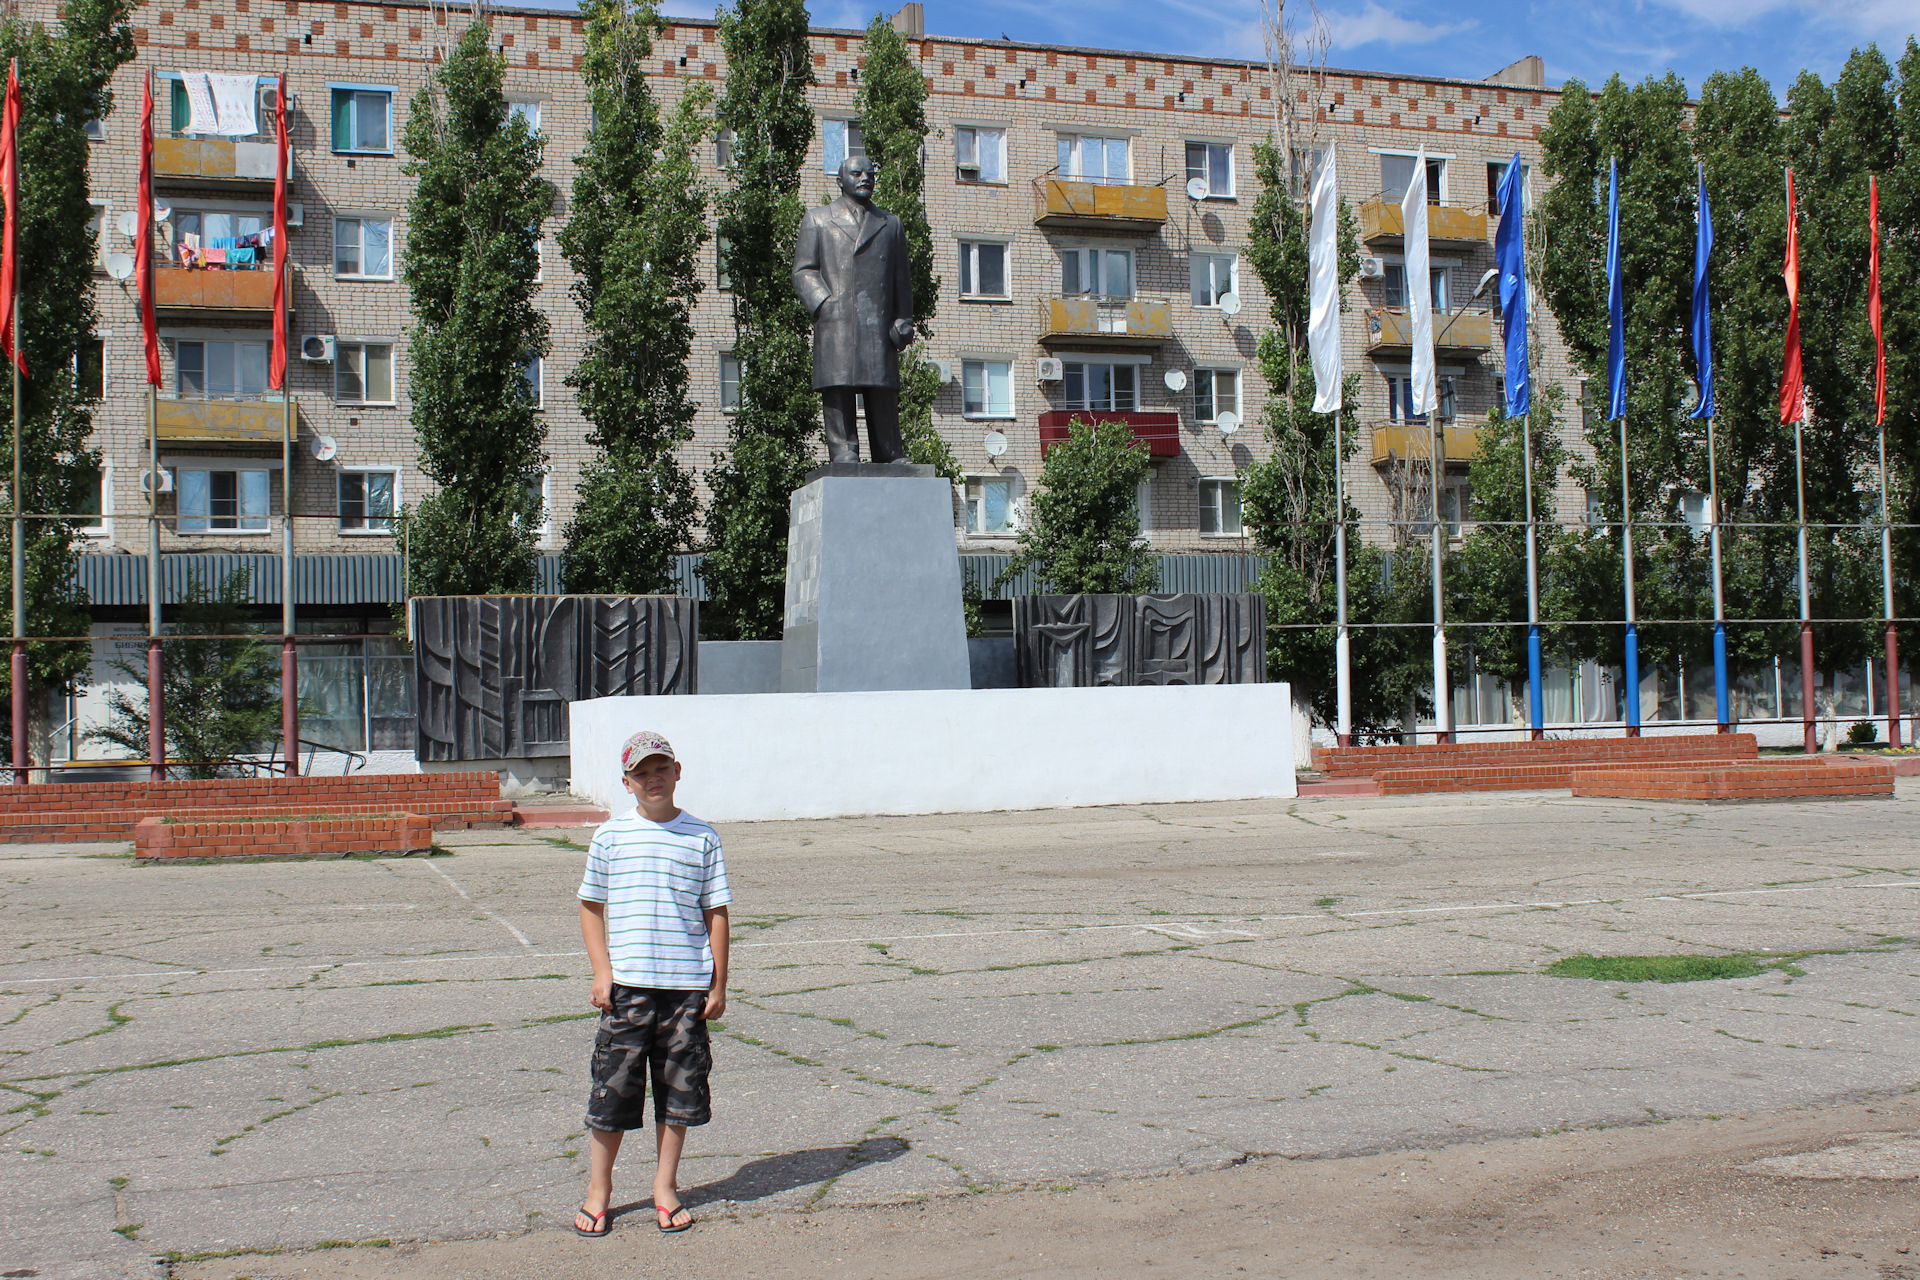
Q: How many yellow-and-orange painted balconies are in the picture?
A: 8